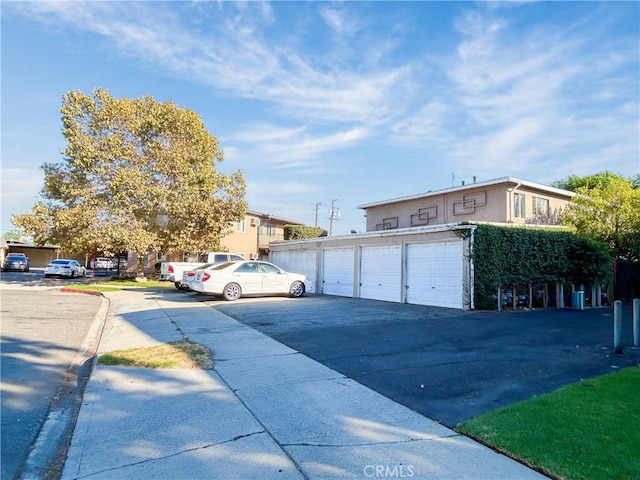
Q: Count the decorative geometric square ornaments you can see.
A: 3